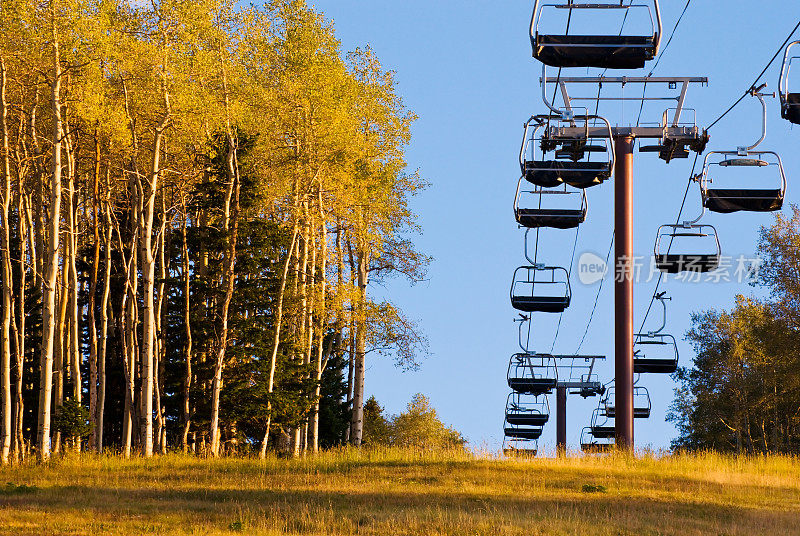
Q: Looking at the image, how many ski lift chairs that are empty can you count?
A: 15